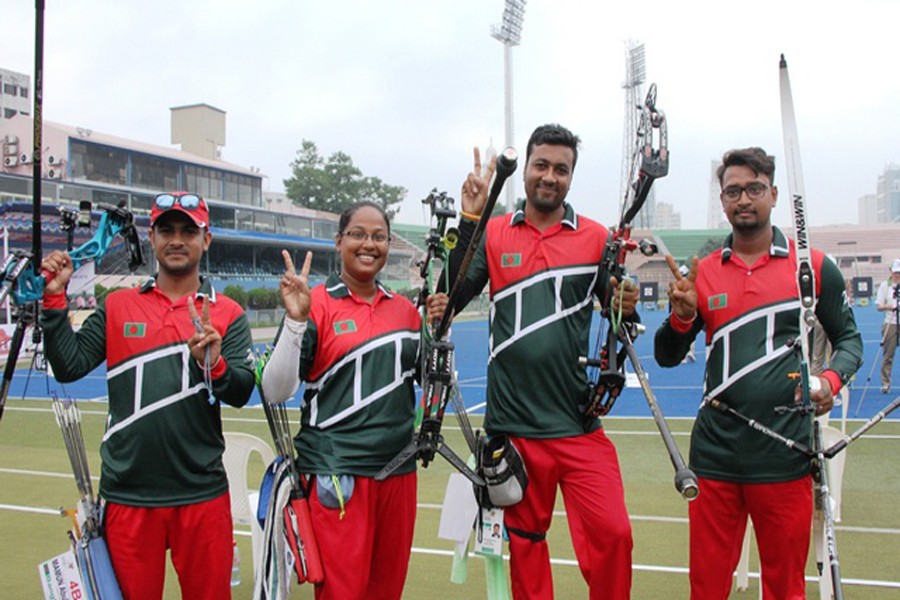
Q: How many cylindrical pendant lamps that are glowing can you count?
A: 0